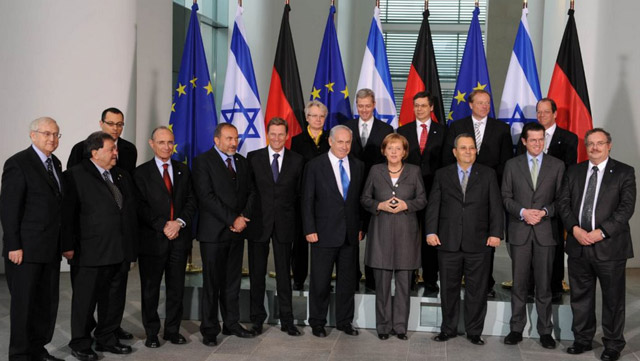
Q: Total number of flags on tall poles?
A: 9